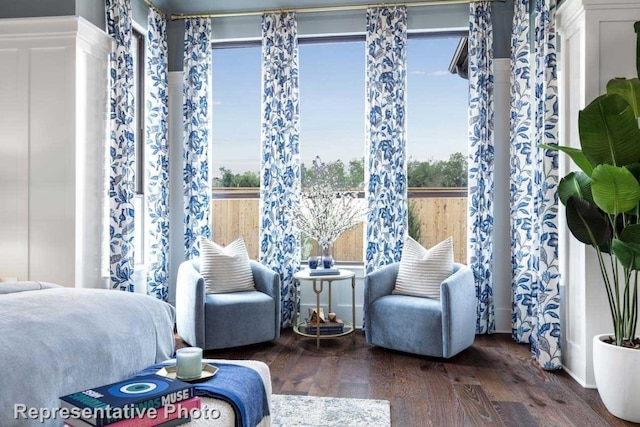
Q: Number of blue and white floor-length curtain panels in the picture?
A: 8